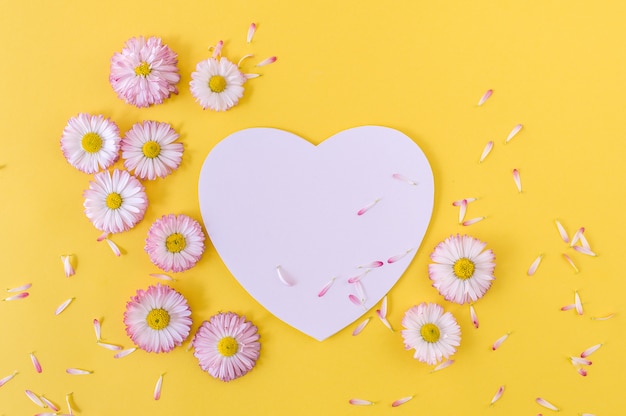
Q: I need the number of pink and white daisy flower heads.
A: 10